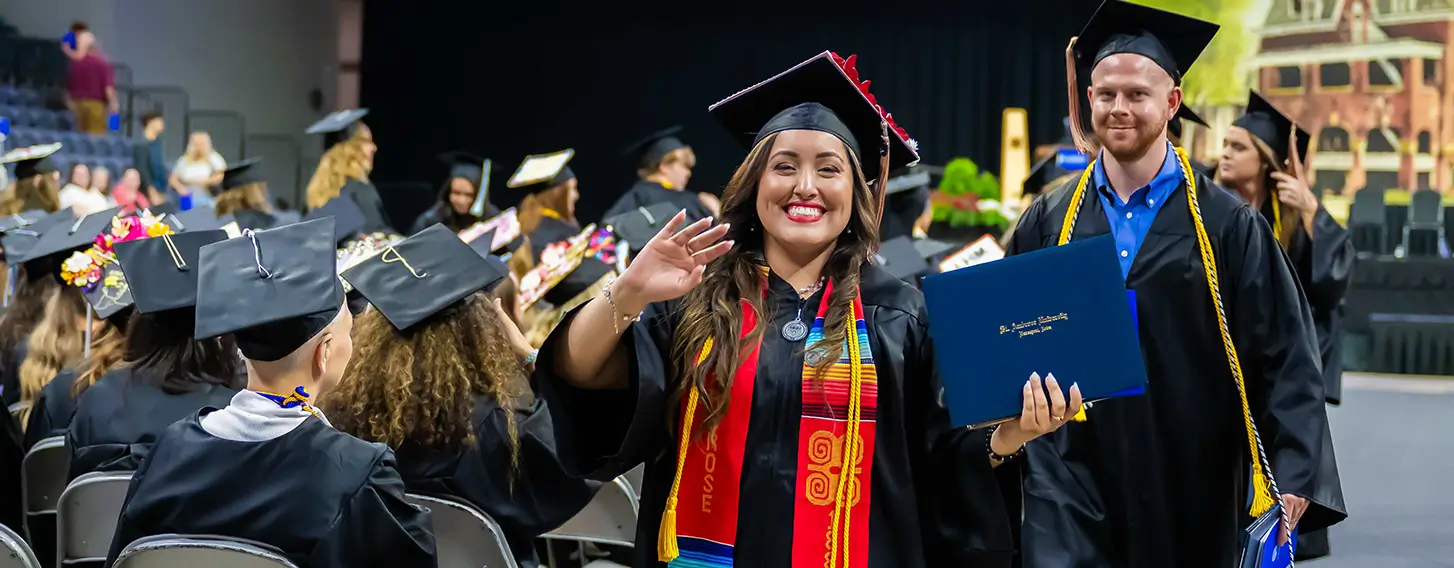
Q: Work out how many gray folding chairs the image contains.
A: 6